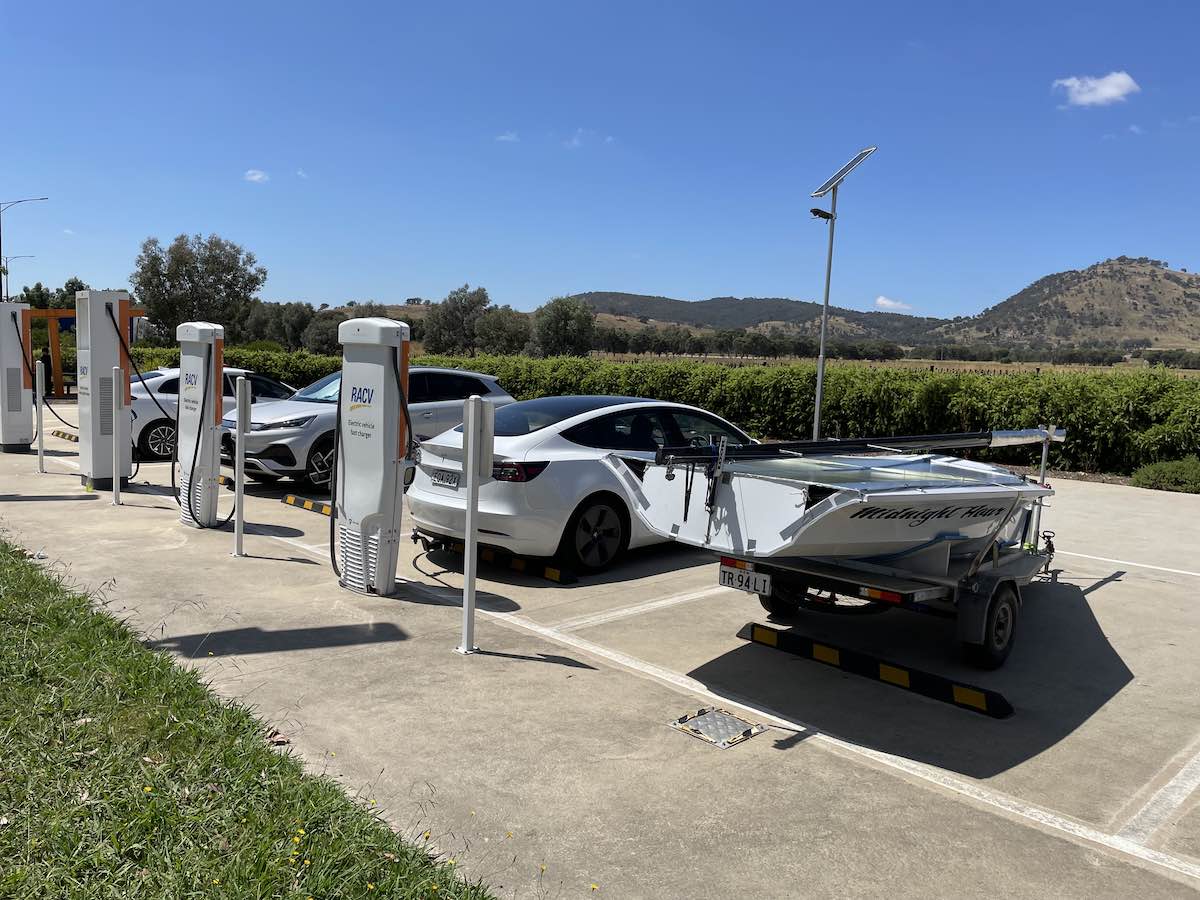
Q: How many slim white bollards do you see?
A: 4